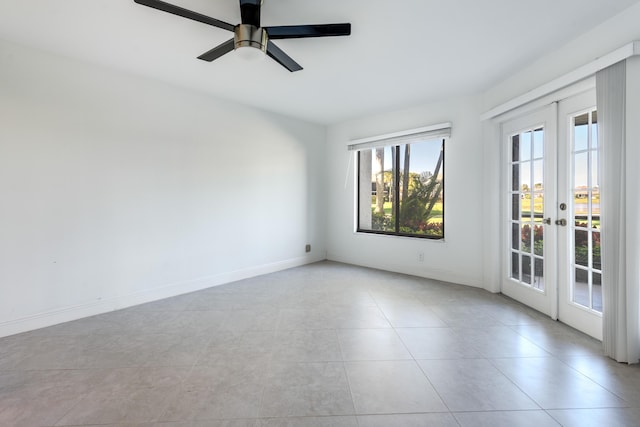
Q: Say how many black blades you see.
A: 5